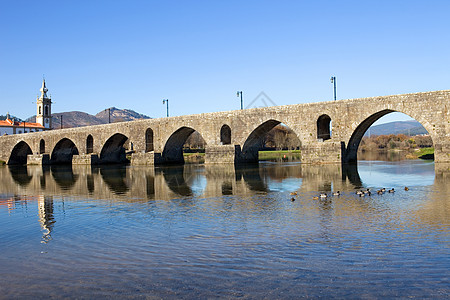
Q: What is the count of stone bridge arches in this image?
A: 6